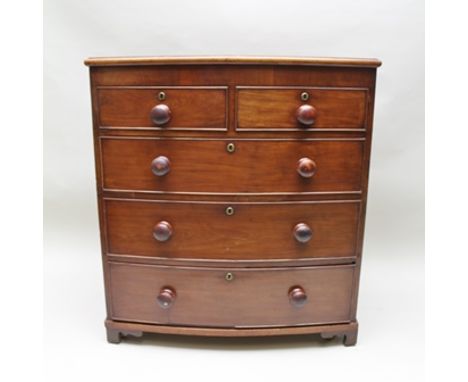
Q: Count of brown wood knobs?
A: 8